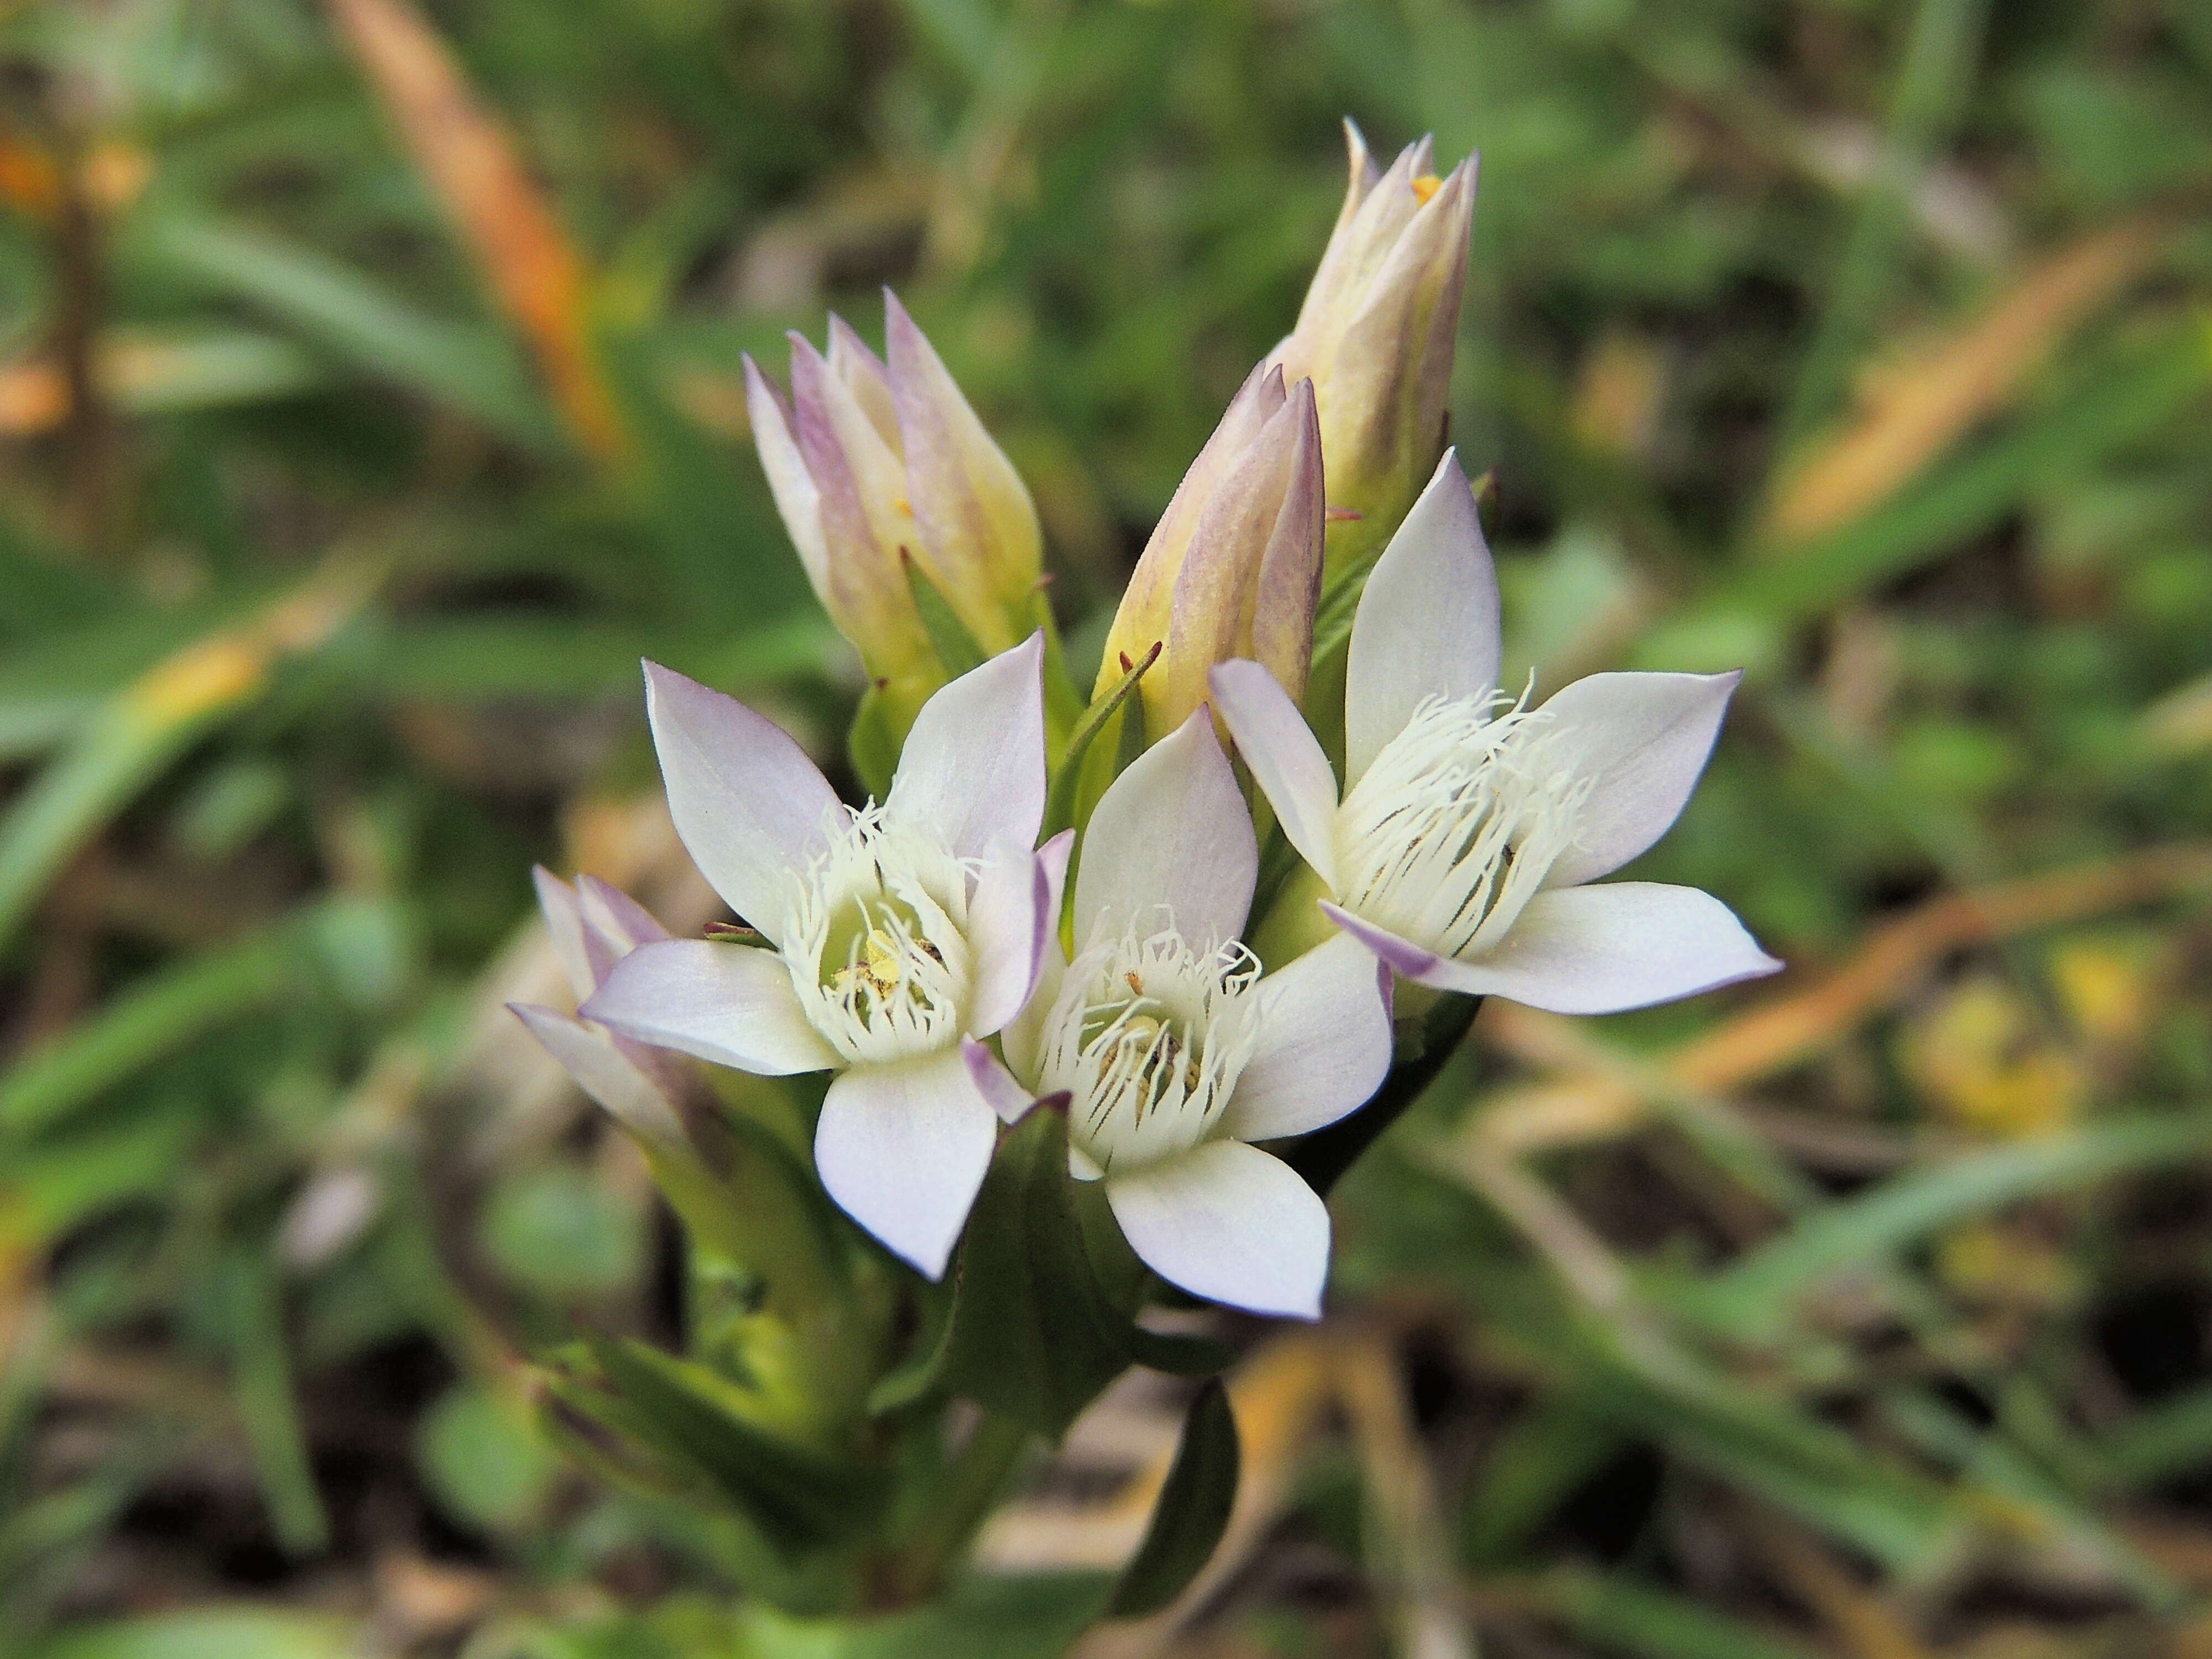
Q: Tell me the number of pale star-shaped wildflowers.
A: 3